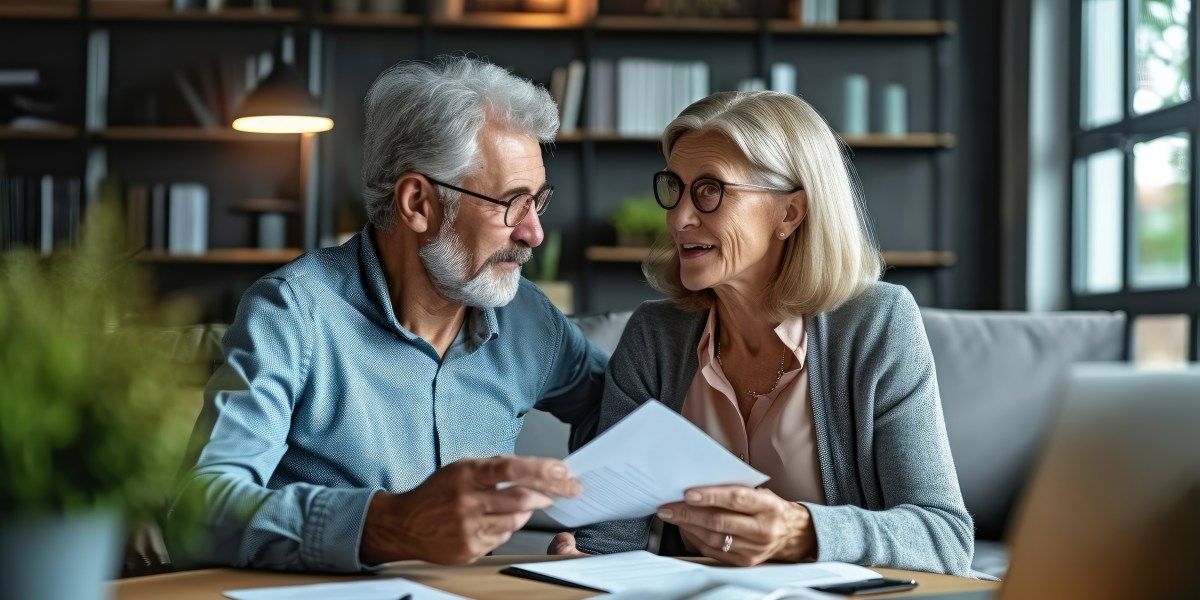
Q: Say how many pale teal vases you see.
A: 2